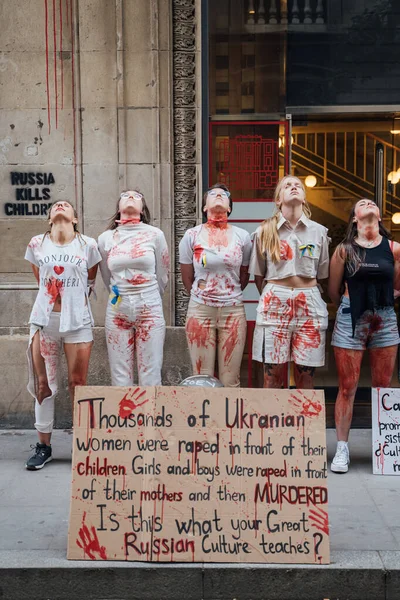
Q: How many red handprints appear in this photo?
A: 4